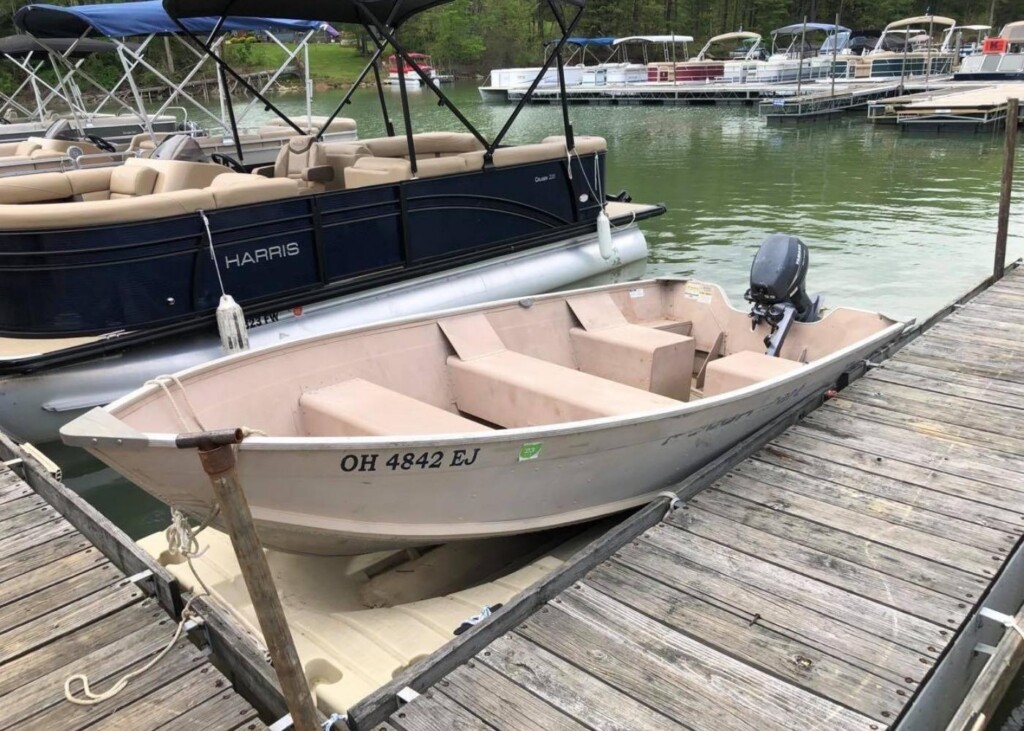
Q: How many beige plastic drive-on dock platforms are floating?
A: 1